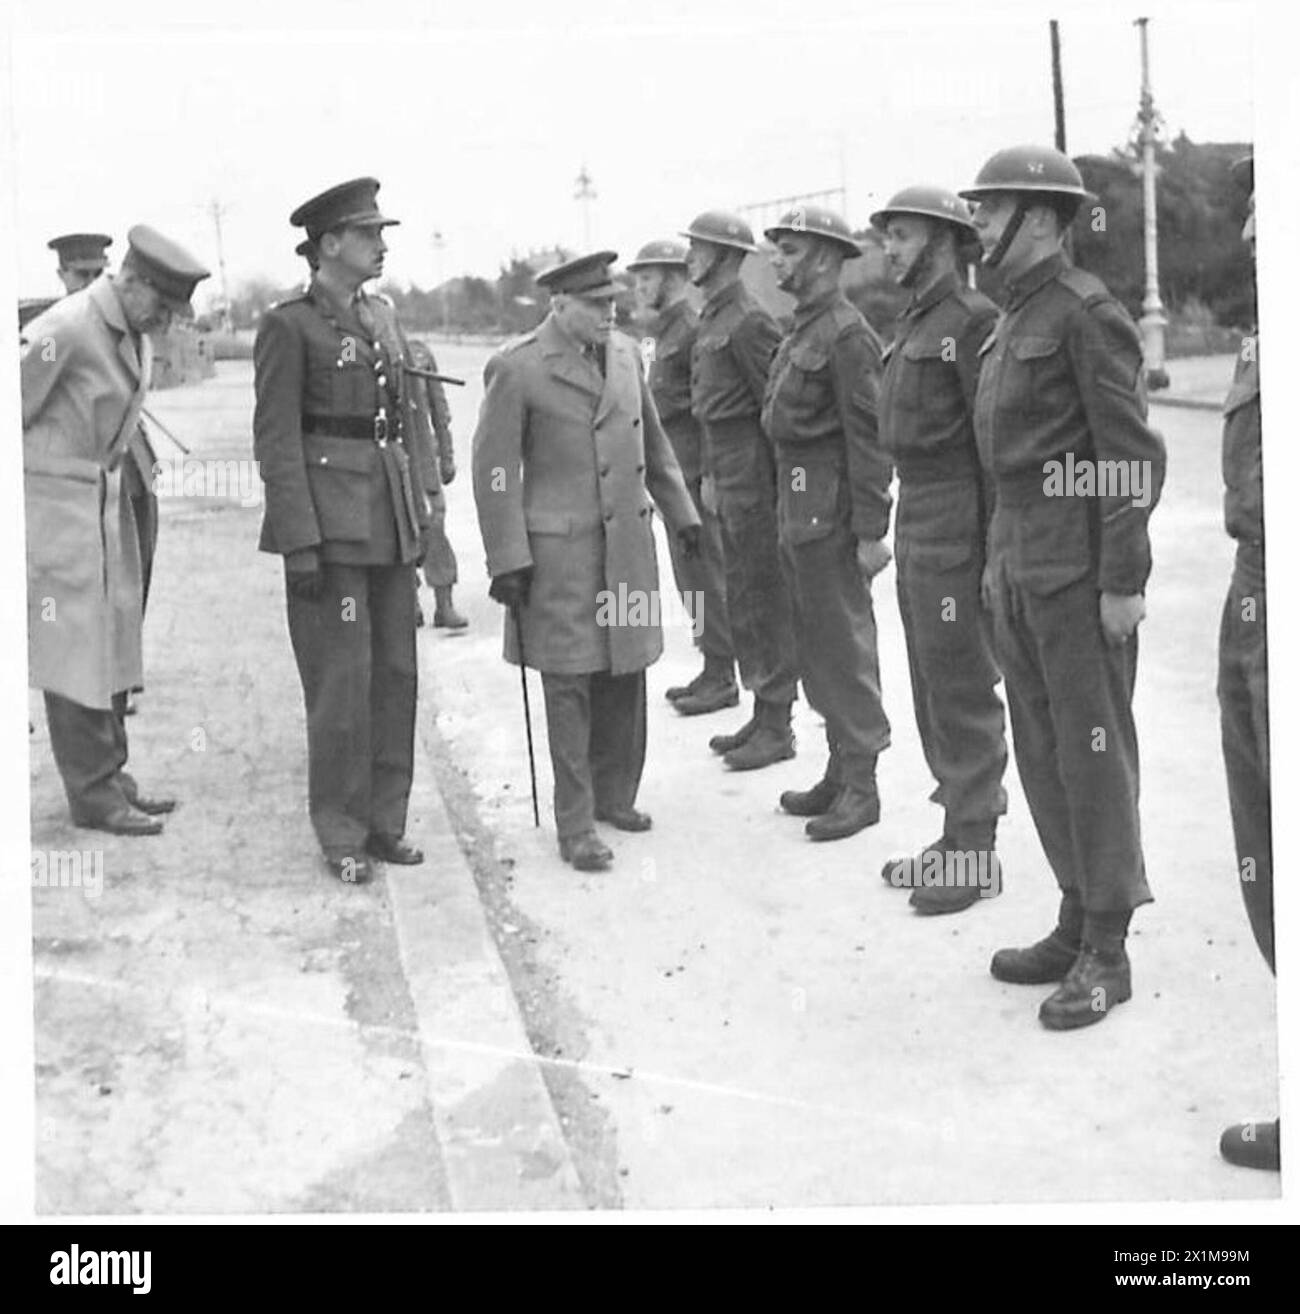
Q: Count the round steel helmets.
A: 5